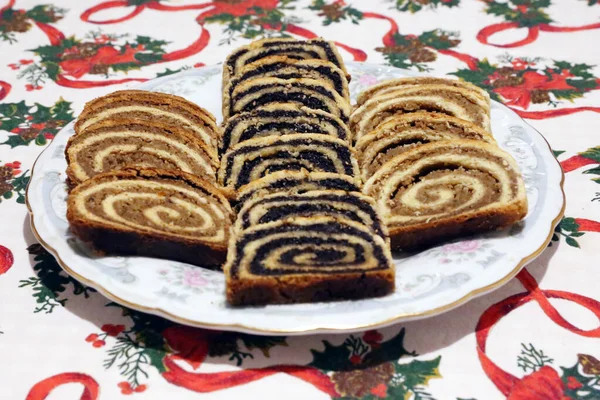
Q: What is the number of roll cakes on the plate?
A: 15